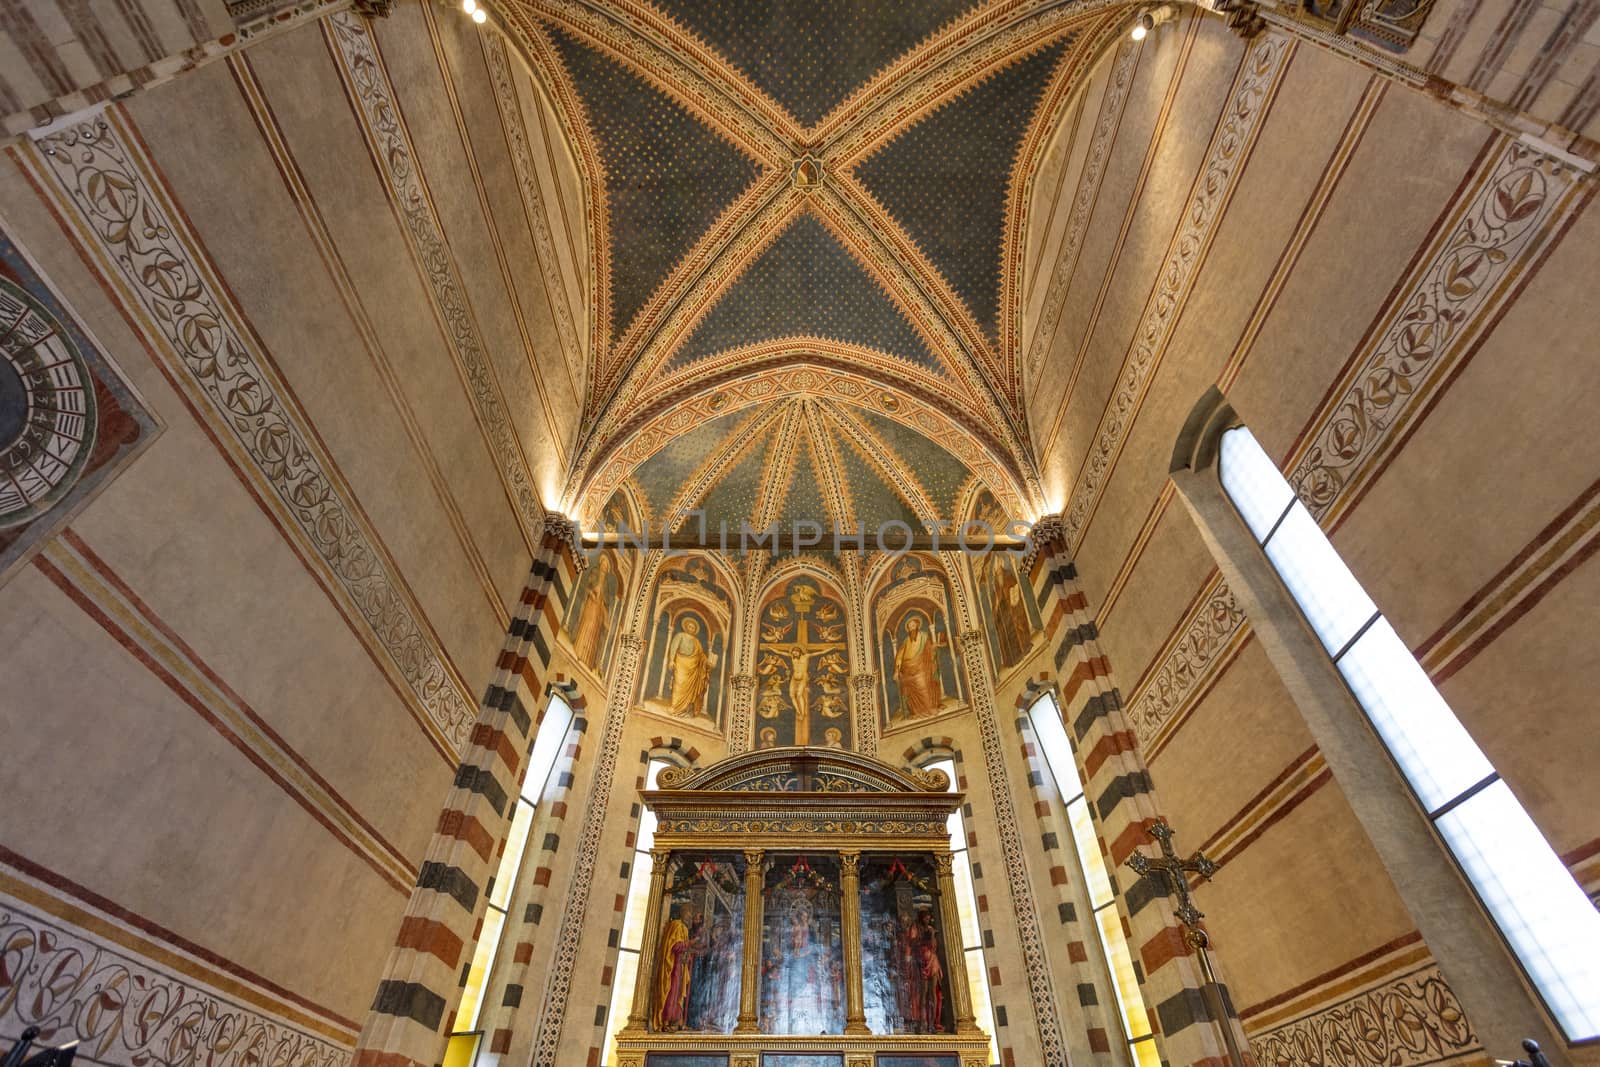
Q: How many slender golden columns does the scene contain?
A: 4